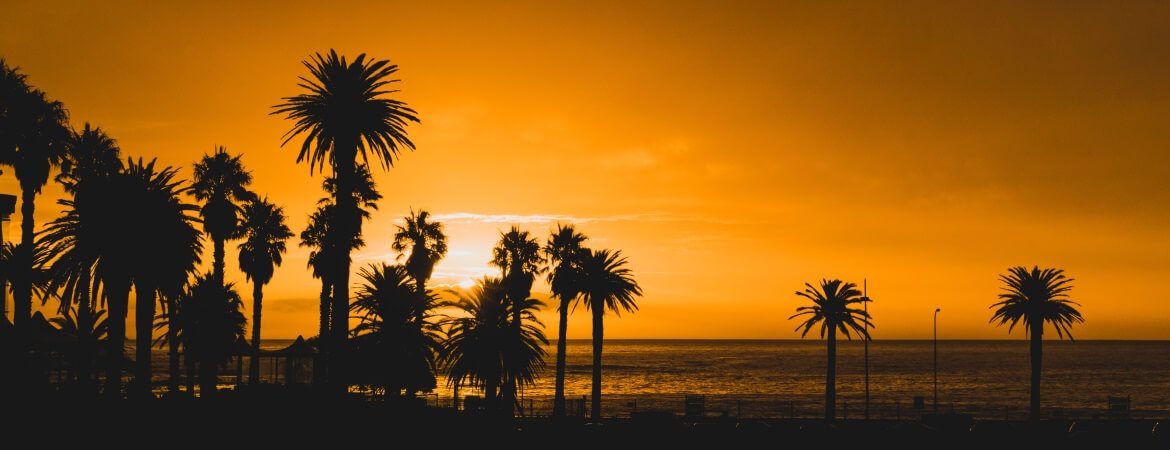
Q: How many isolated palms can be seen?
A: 2